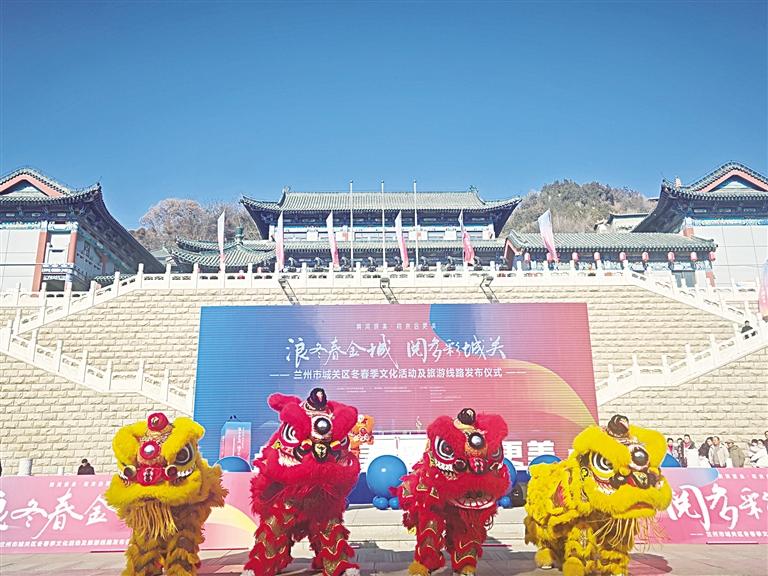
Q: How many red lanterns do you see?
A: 9